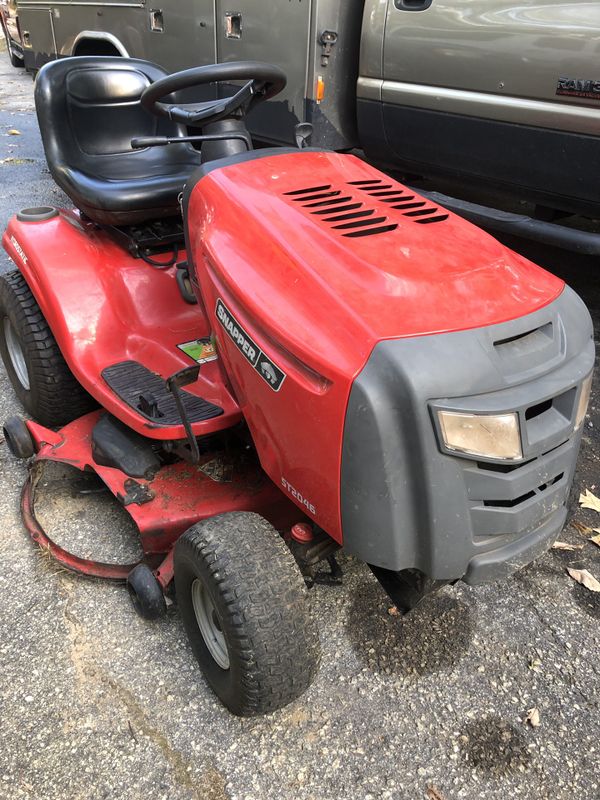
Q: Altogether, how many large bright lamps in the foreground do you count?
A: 2